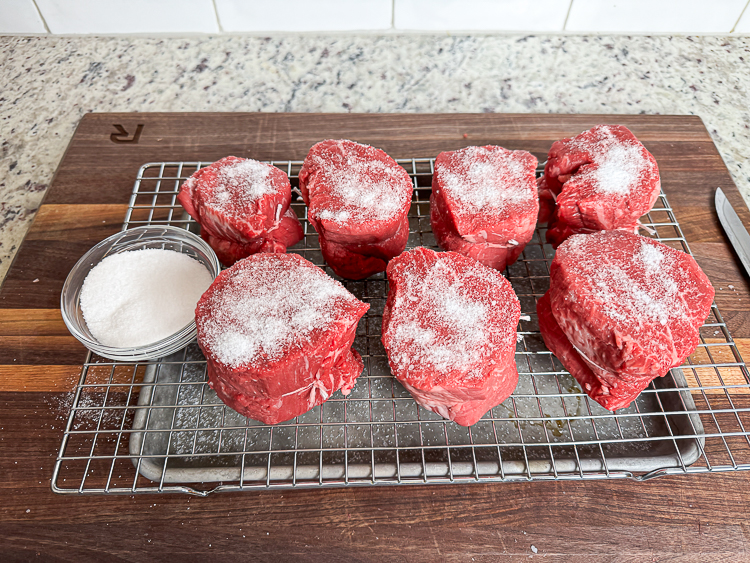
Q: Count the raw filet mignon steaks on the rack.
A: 7